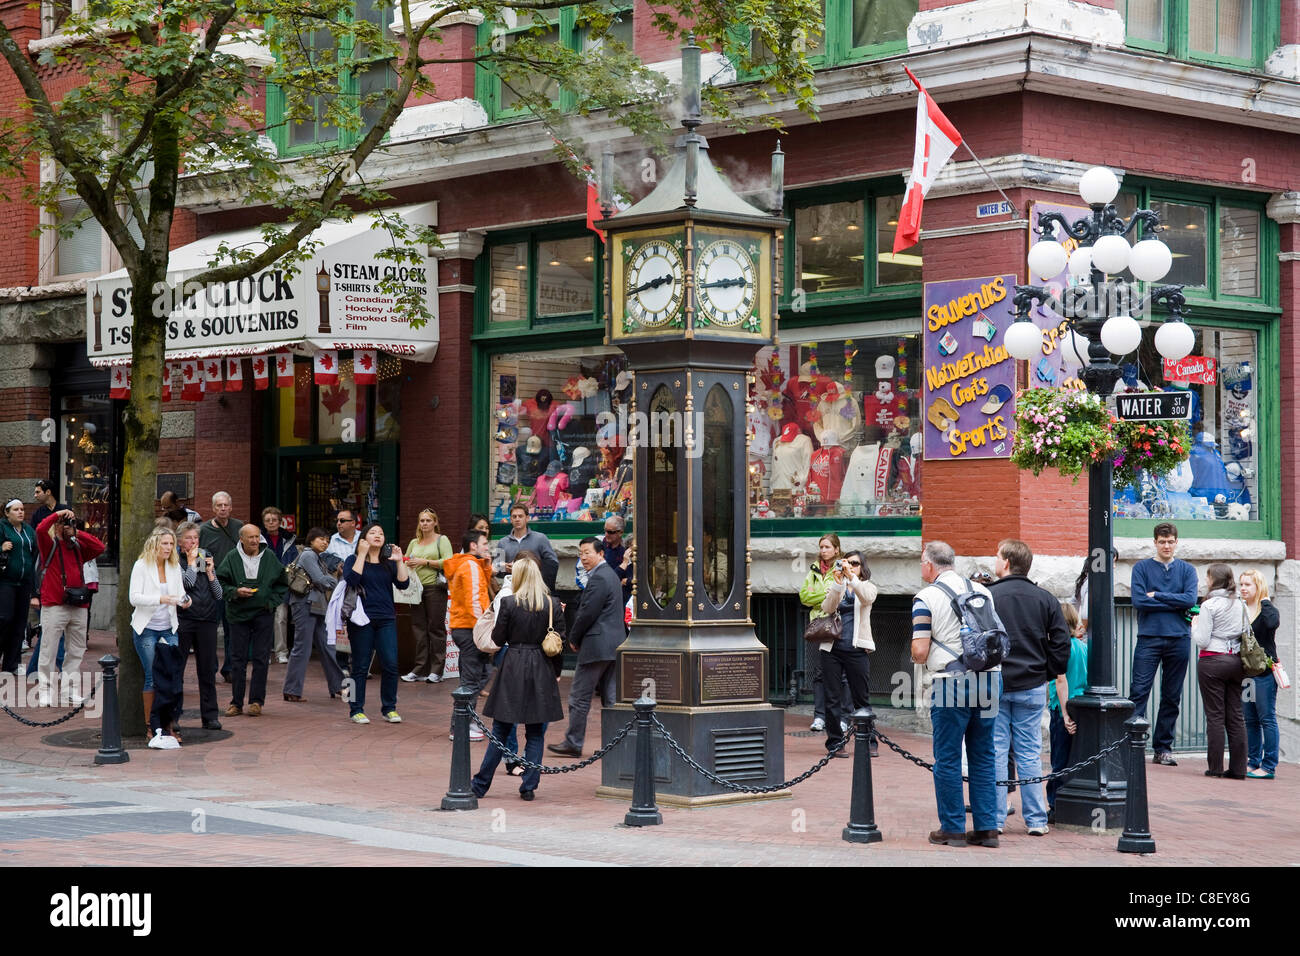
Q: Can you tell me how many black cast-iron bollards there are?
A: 5